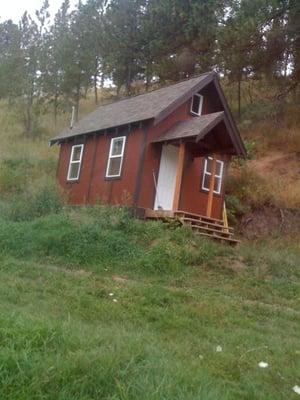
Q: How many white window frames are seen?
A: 4